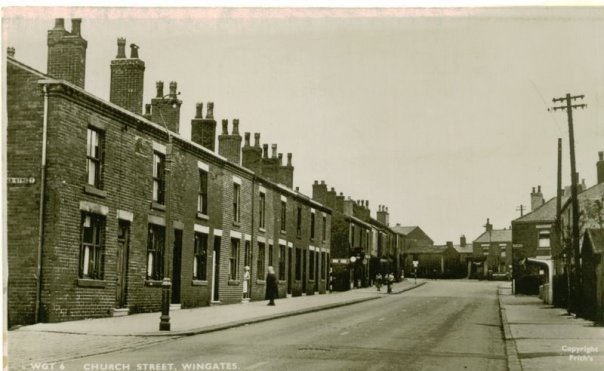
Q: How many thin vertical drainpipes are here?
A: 2